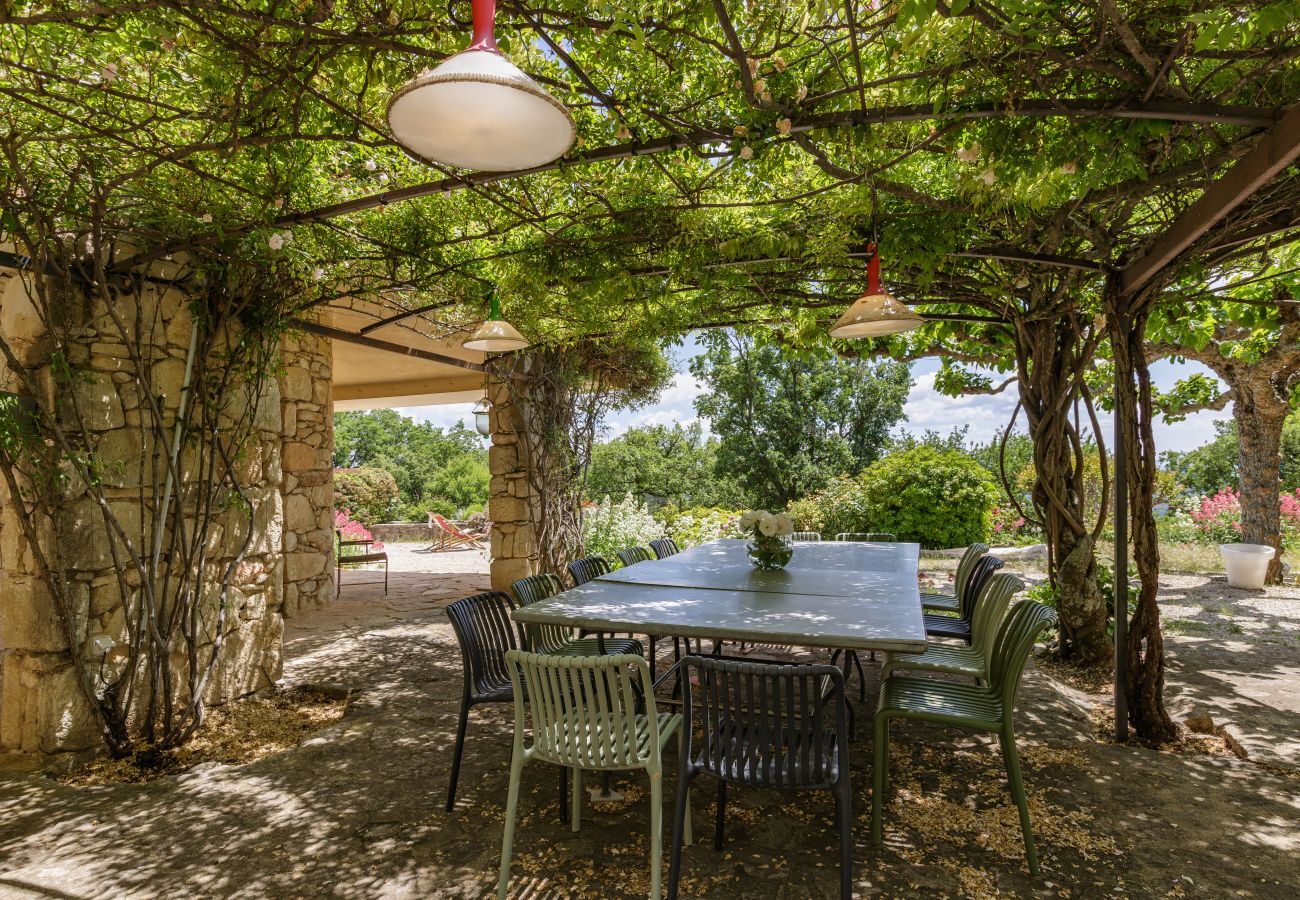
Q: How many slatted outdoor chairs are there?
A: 13